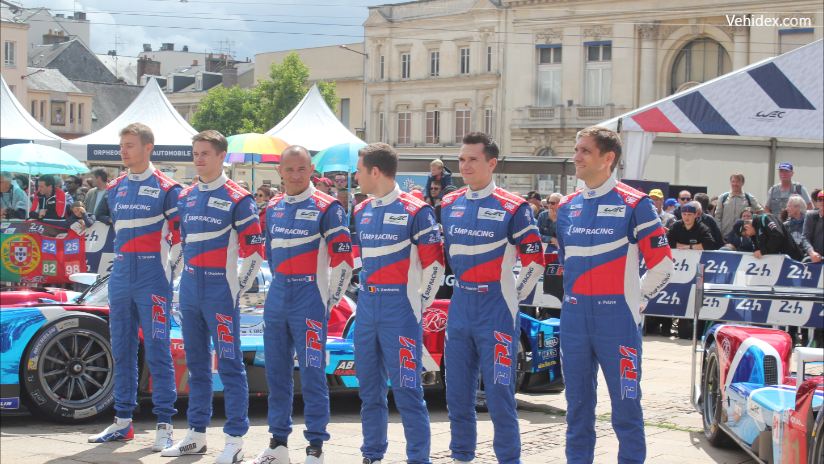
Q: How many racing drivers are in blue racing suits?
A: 6